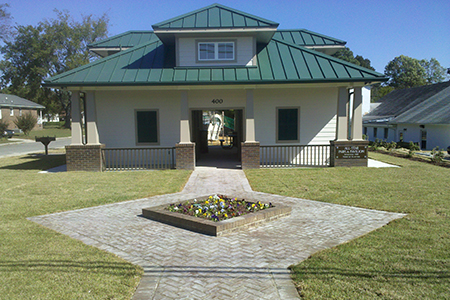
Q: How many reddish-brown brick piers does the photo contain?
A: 4